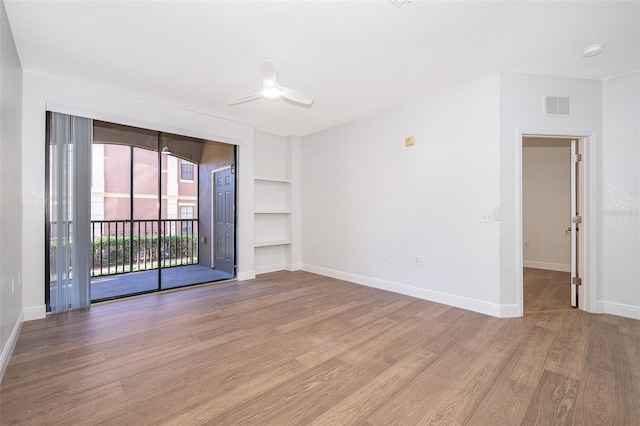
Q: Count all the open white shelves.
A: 3